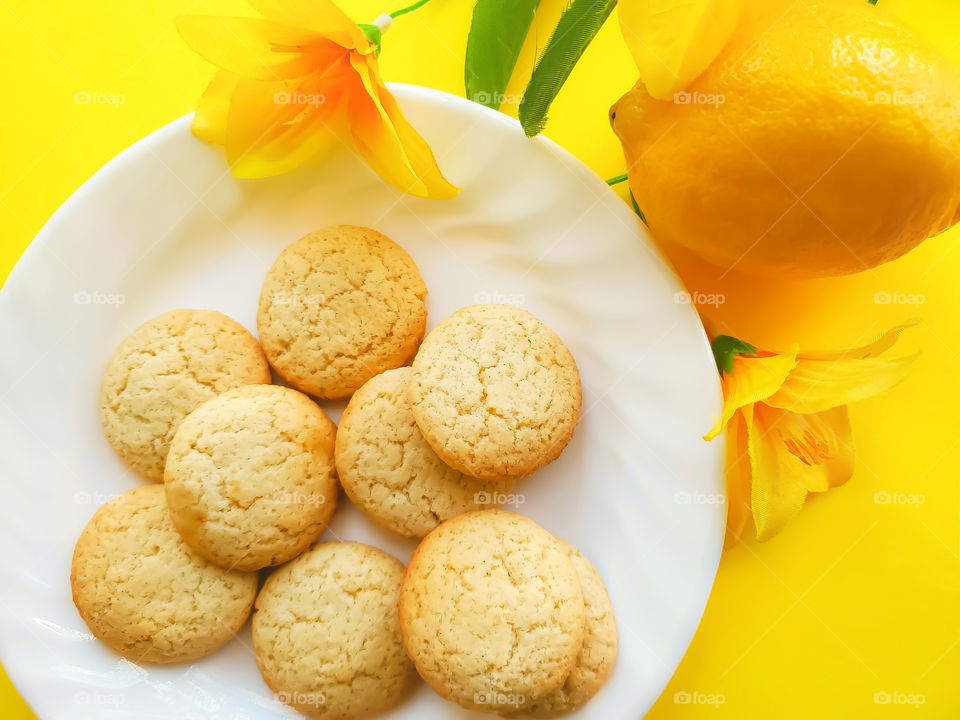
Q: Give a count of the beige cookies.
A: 9